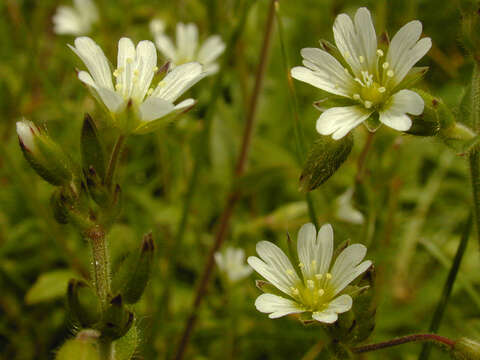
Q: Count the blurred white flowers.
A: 4